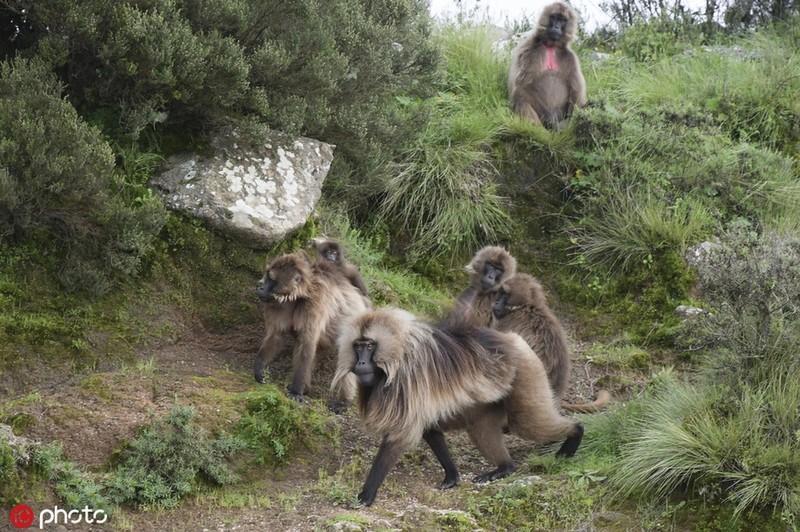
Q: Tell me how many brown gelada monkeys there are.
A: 6